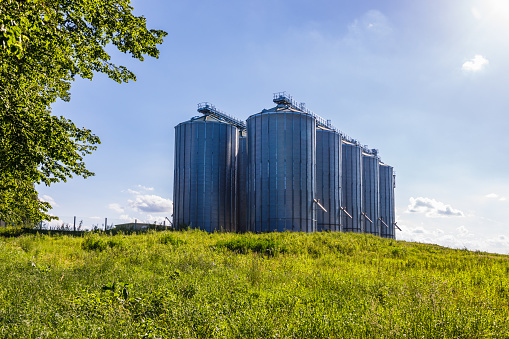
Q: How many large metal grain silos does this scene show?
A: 7